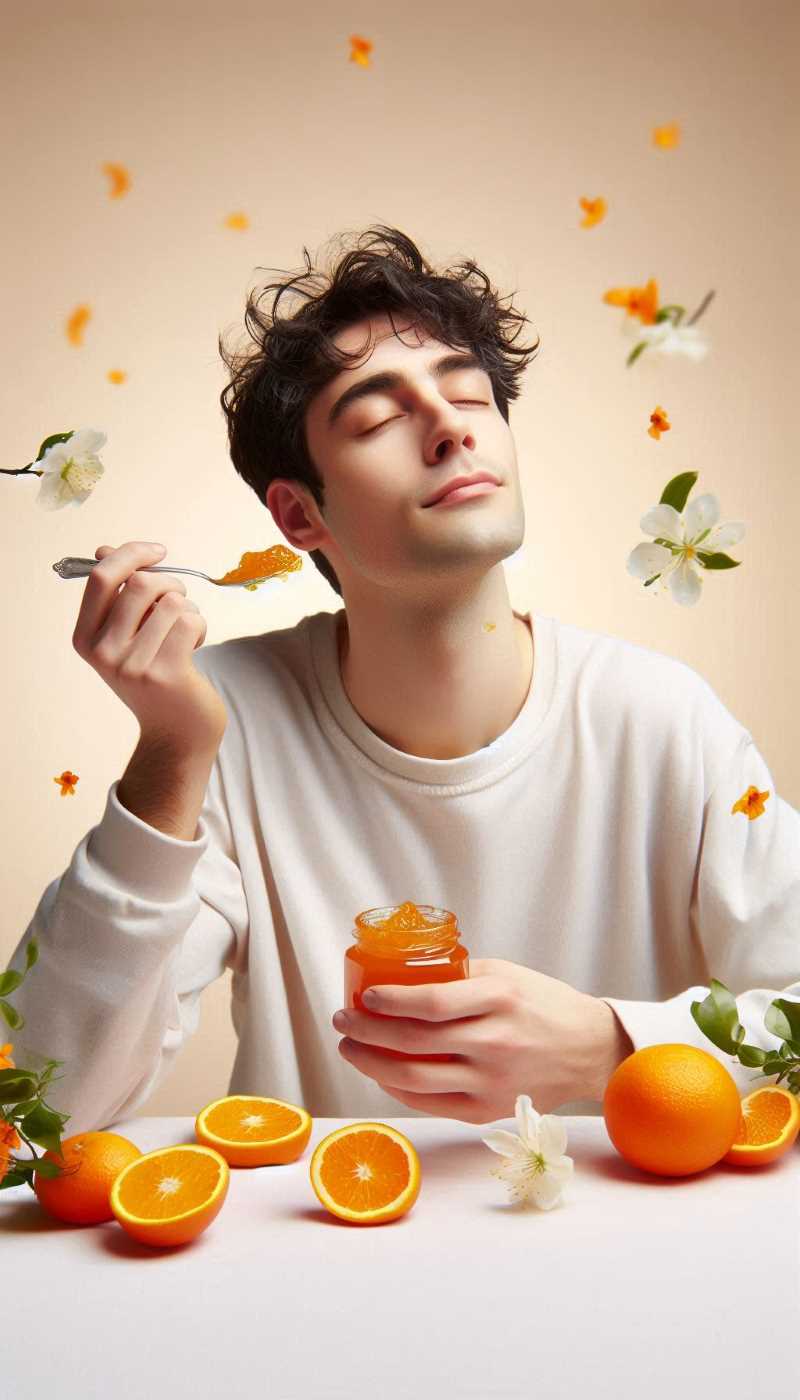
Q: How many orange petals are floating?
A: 11